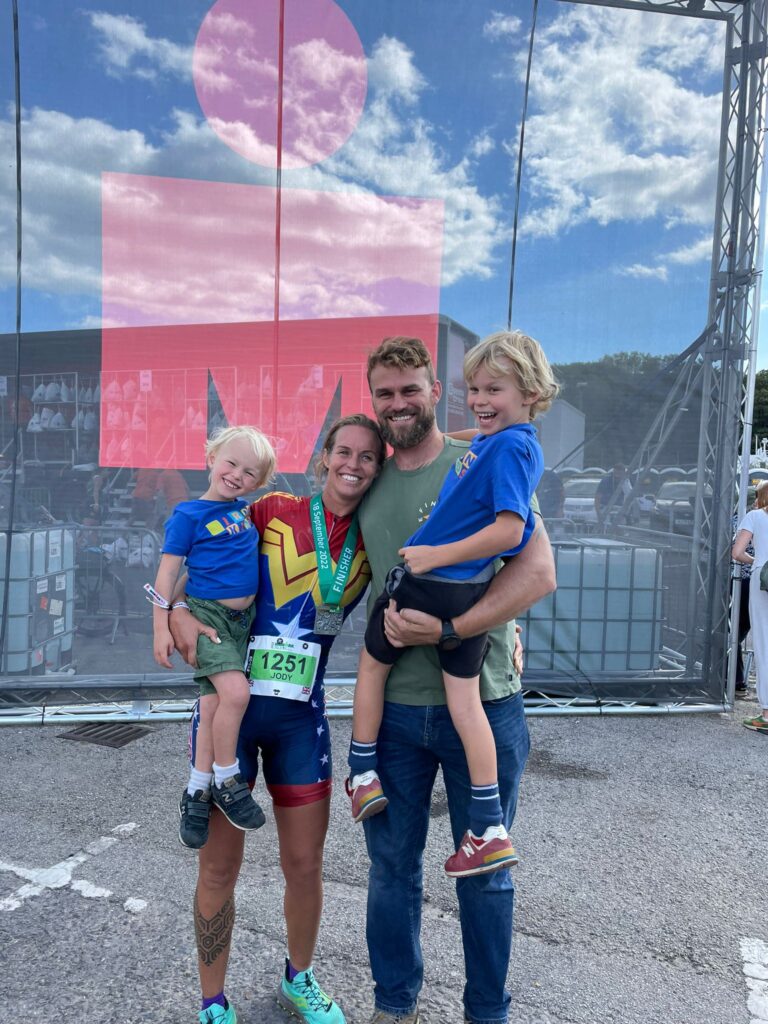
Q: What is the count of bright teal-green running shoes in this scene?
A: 2